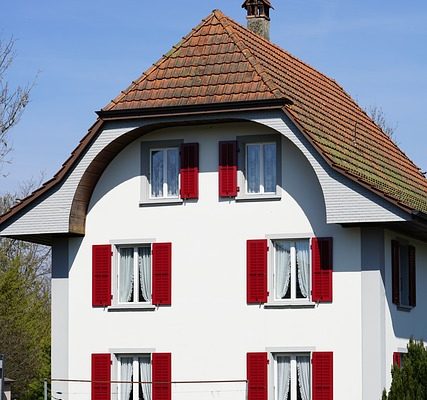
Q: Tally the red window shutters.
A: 13